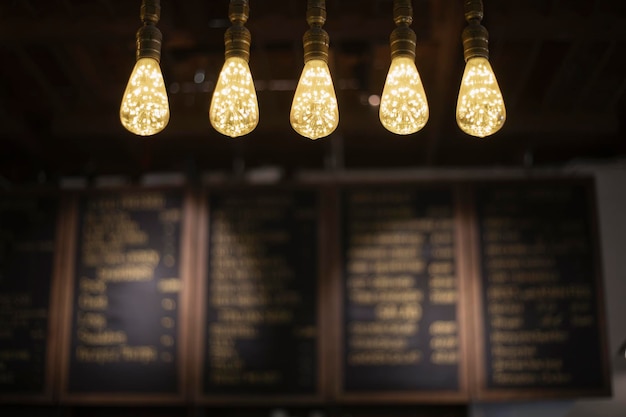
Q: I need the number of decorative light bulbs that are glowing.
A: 5